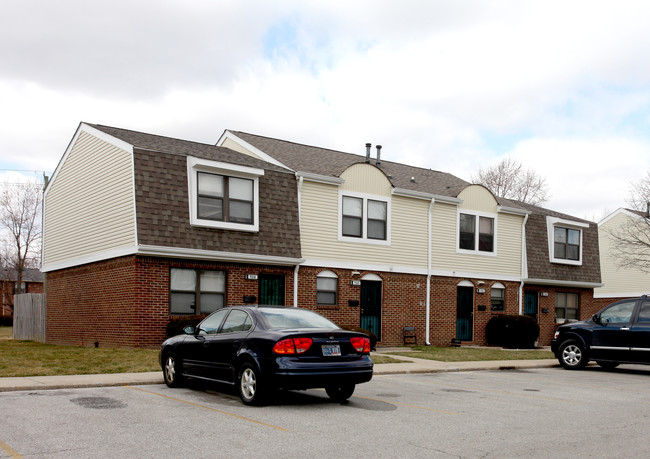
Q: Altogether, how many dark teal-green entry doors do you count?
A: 4